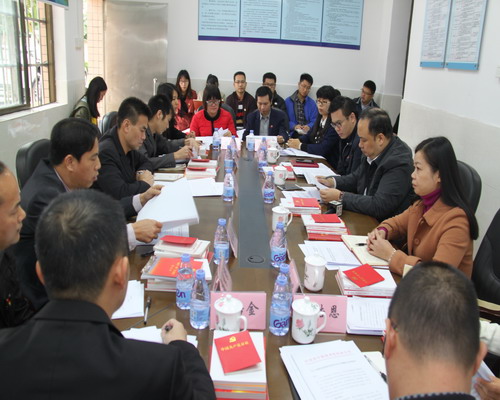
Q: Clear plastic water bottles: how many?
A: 14